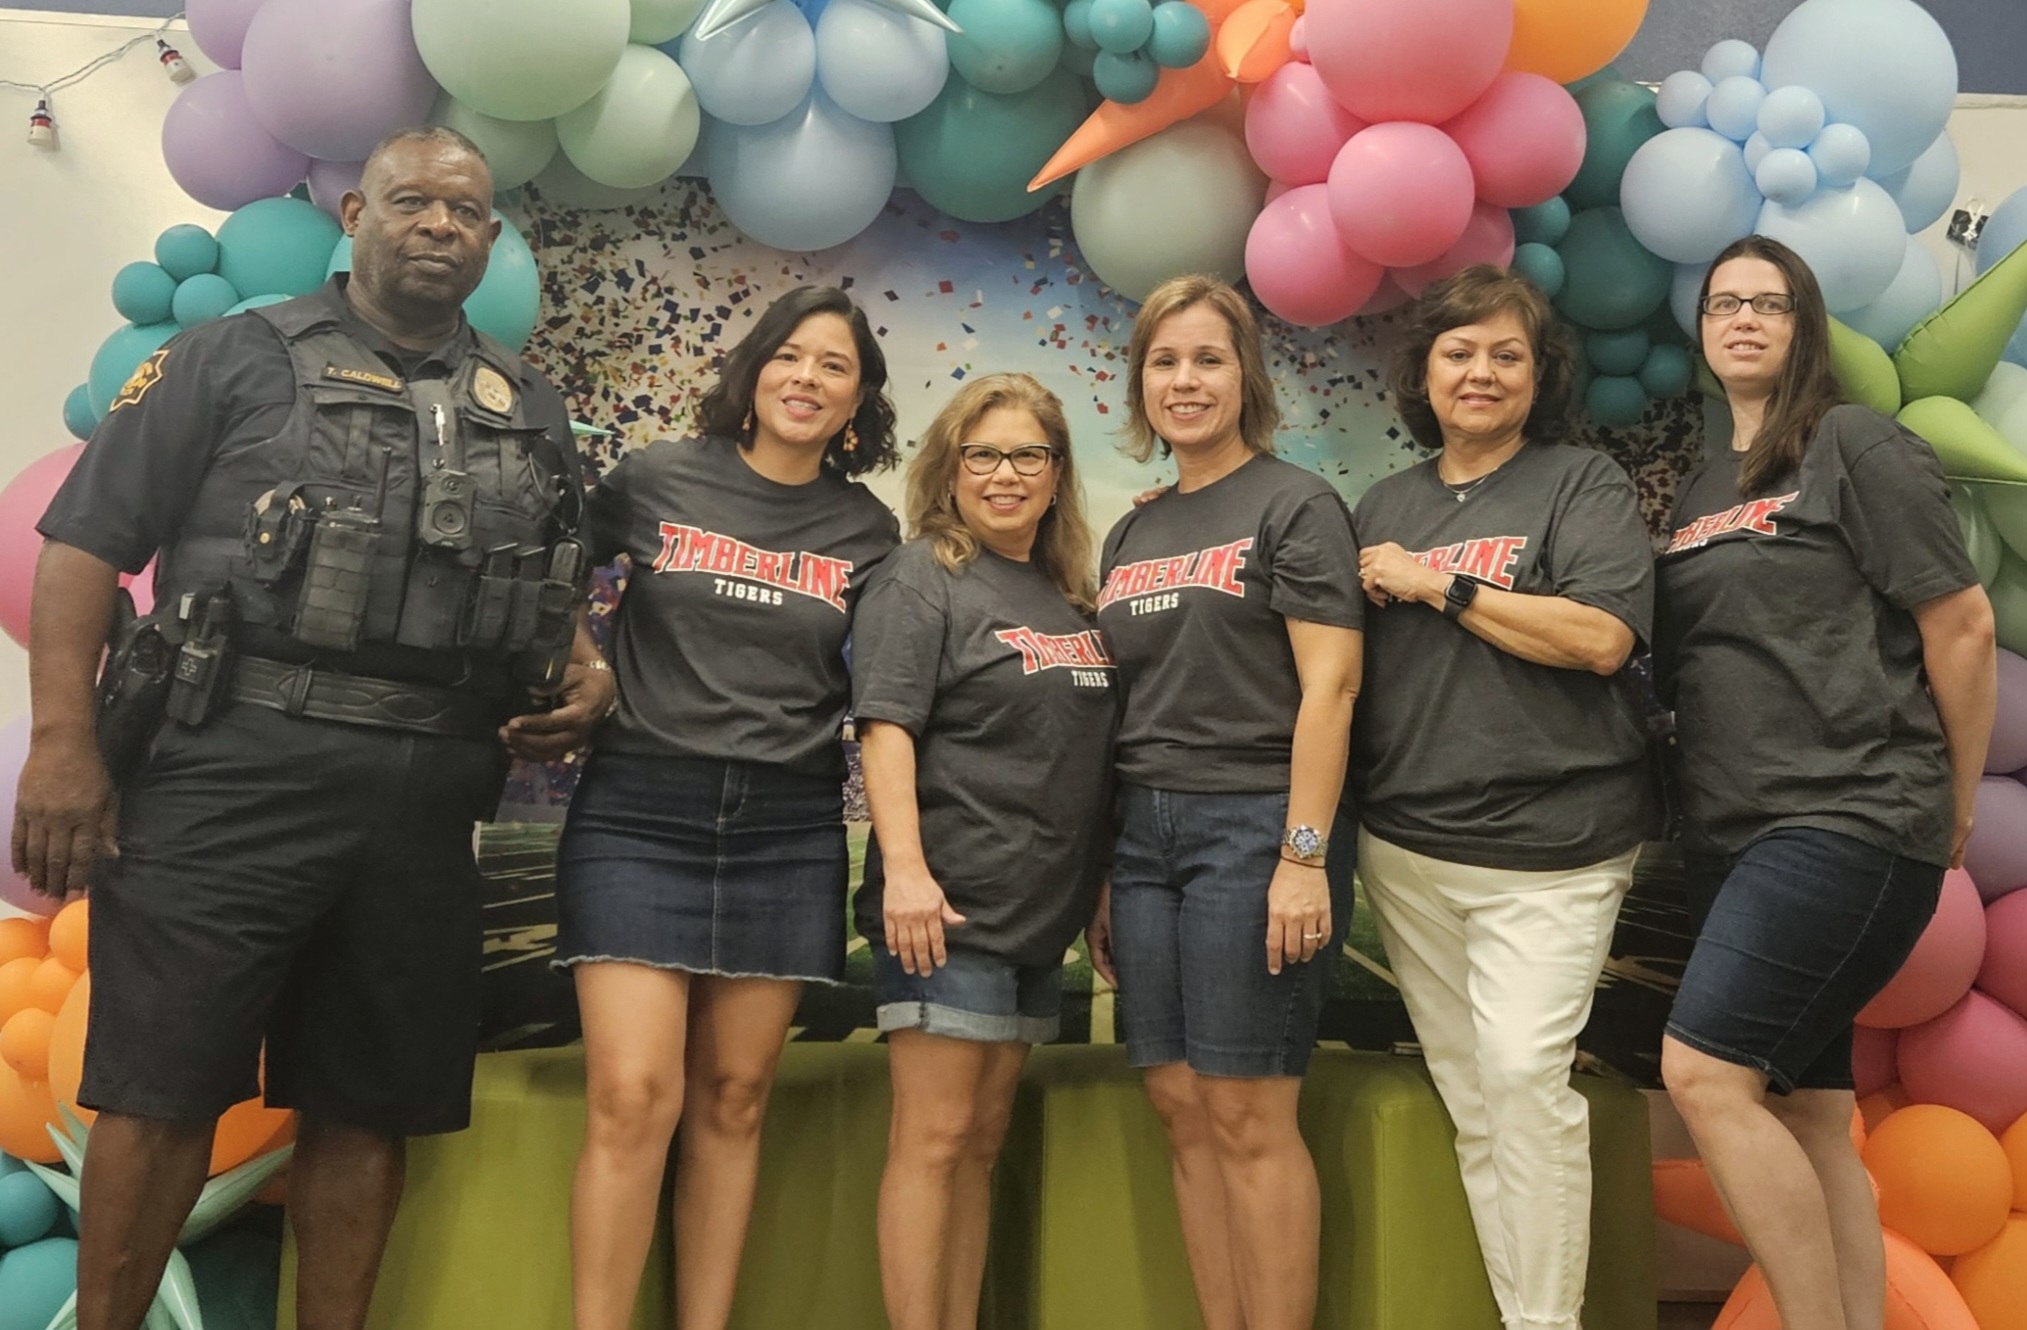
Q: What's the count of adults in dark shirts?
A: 6